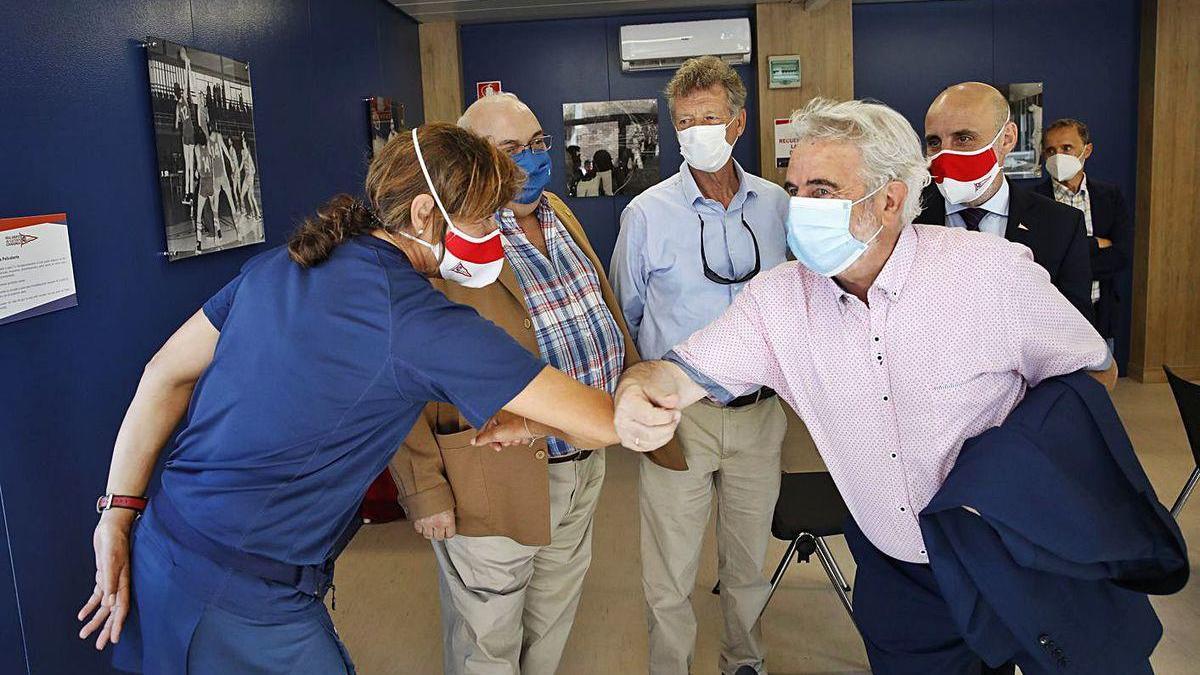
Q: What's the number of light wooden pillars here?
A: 3